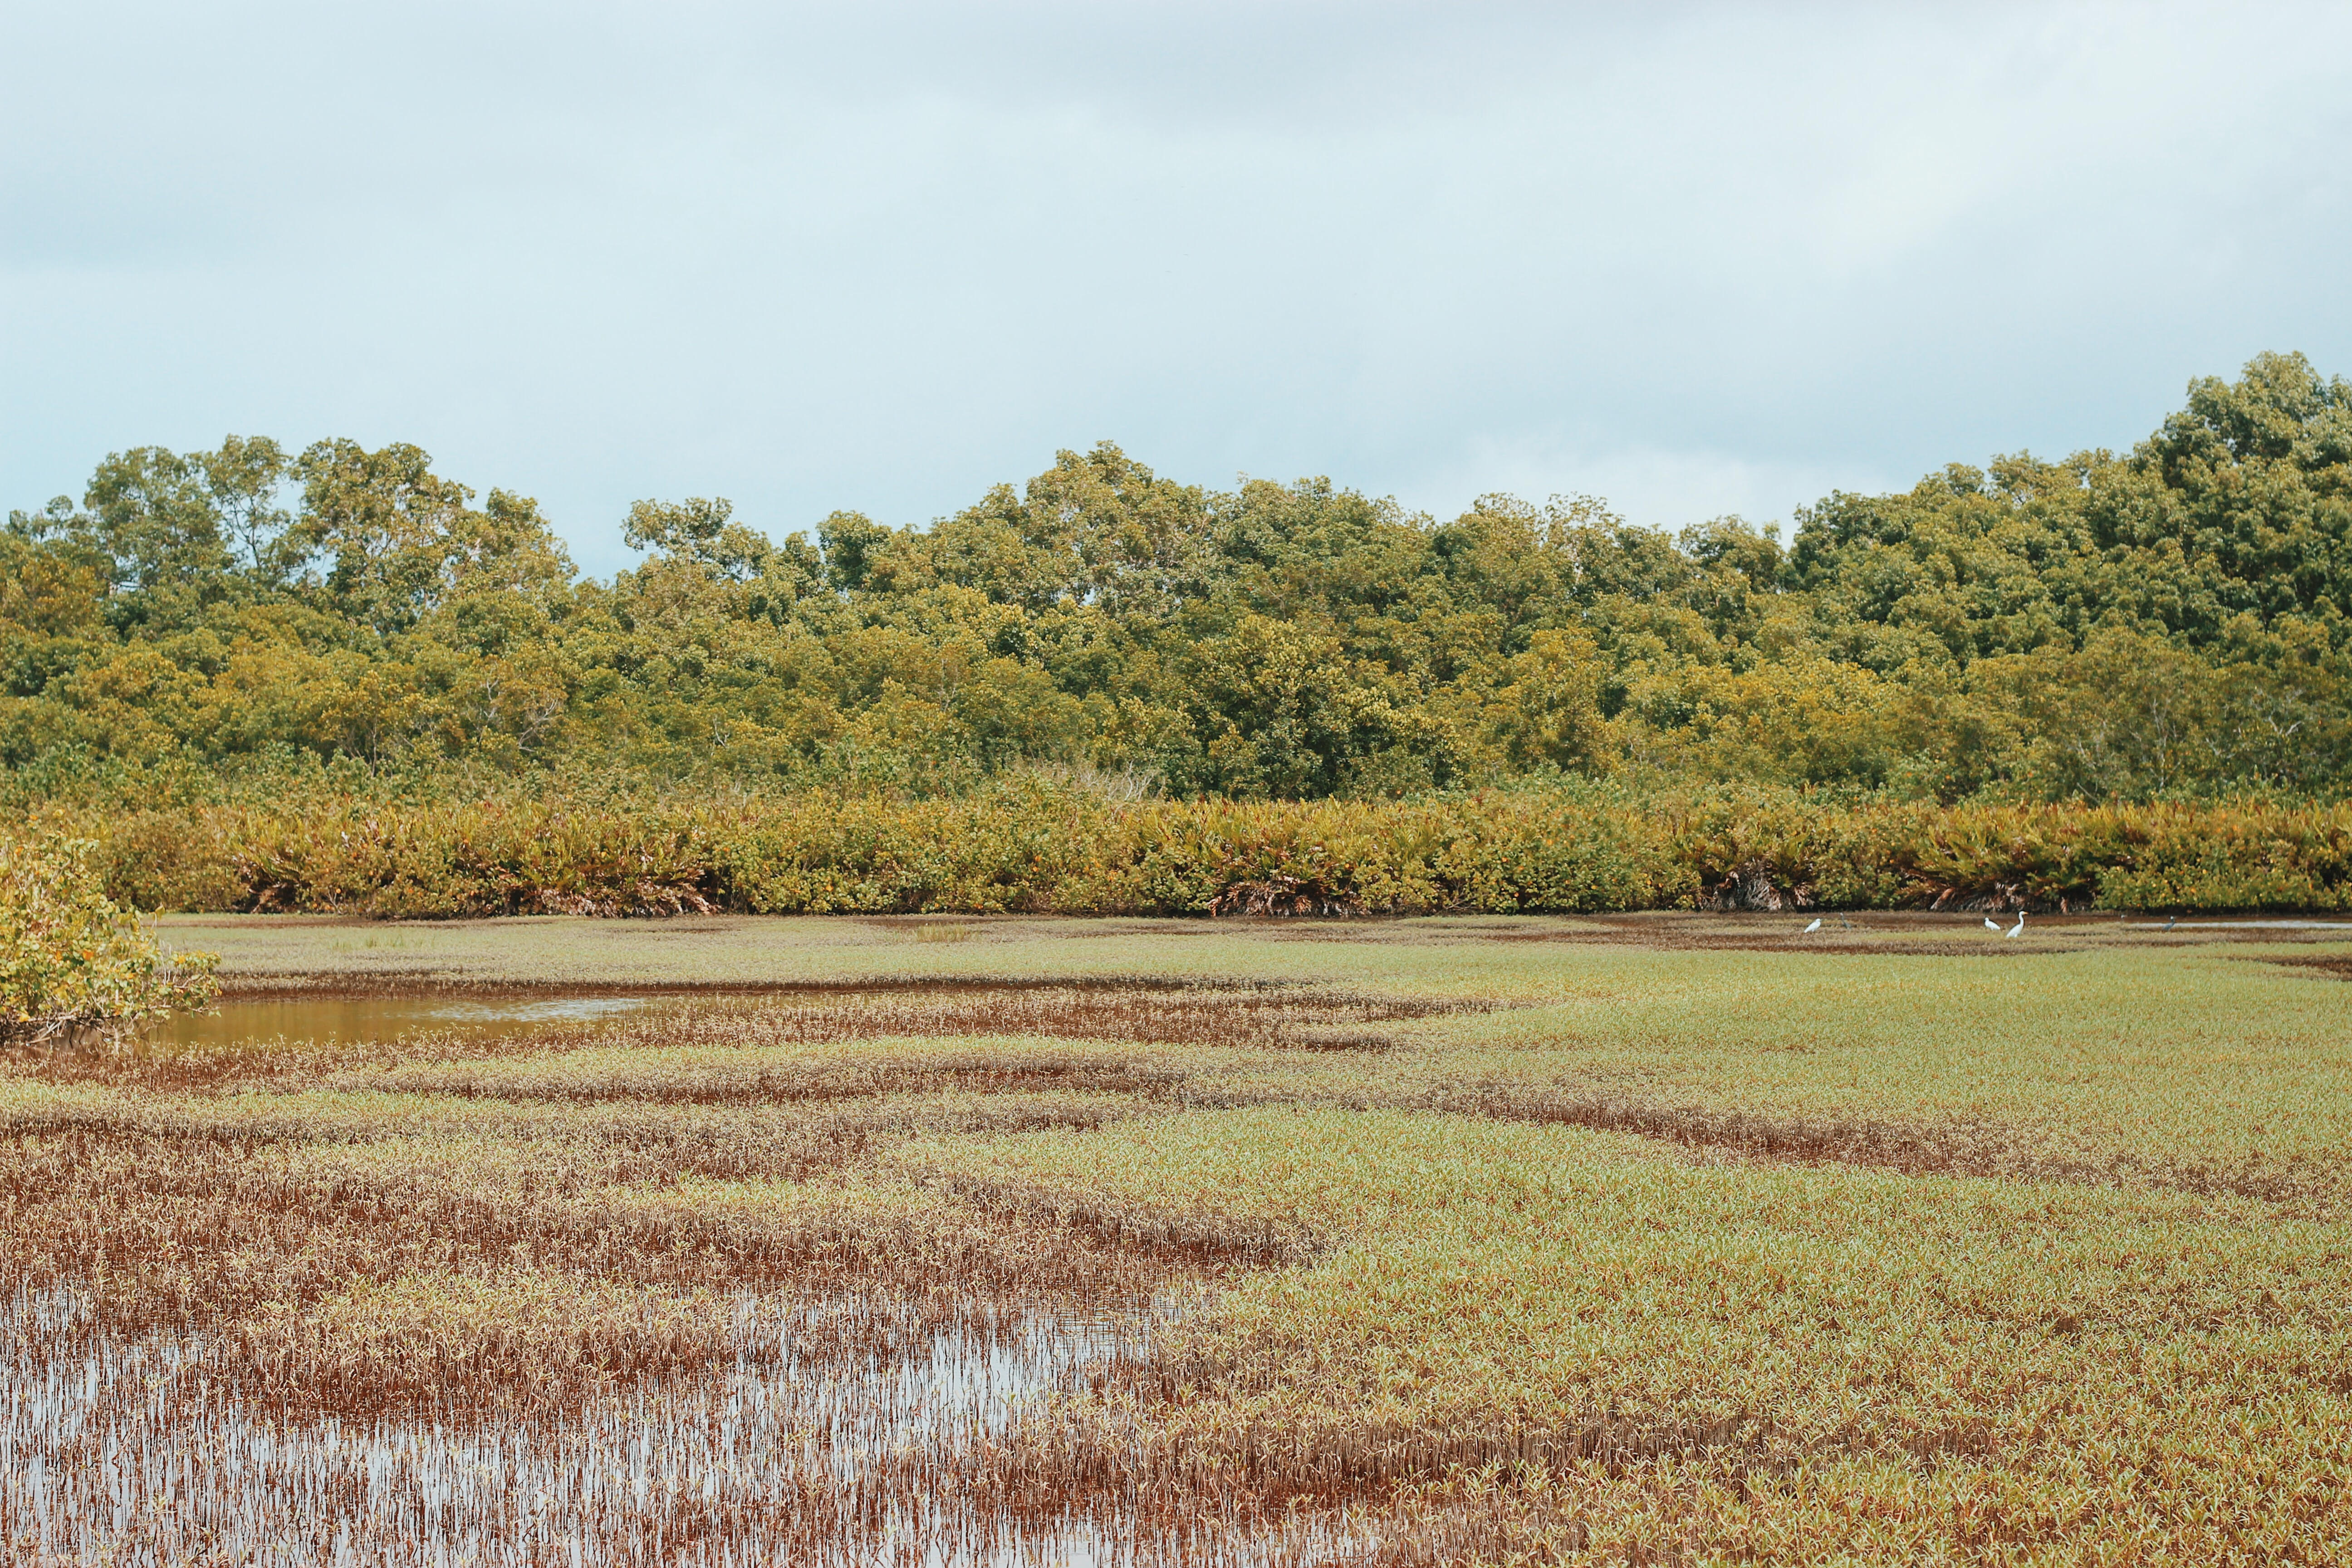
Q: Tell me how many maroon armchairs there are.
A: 0